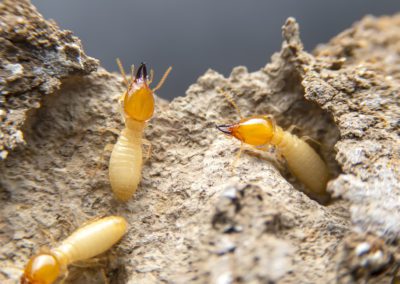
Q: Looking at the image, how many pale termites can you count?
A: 3